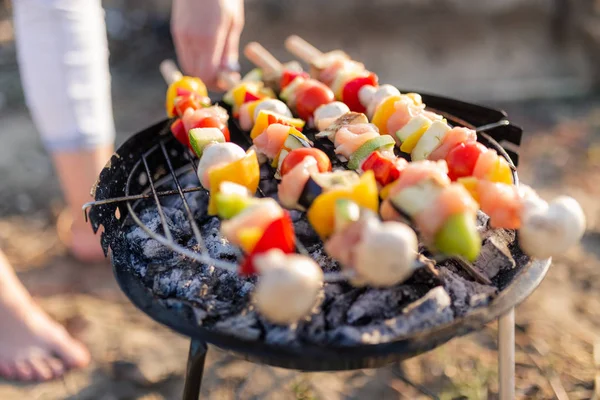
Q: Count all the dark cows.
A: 0